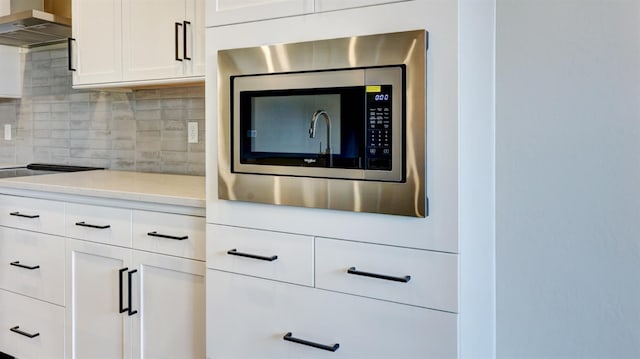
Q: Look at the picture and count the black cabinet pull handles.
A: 13